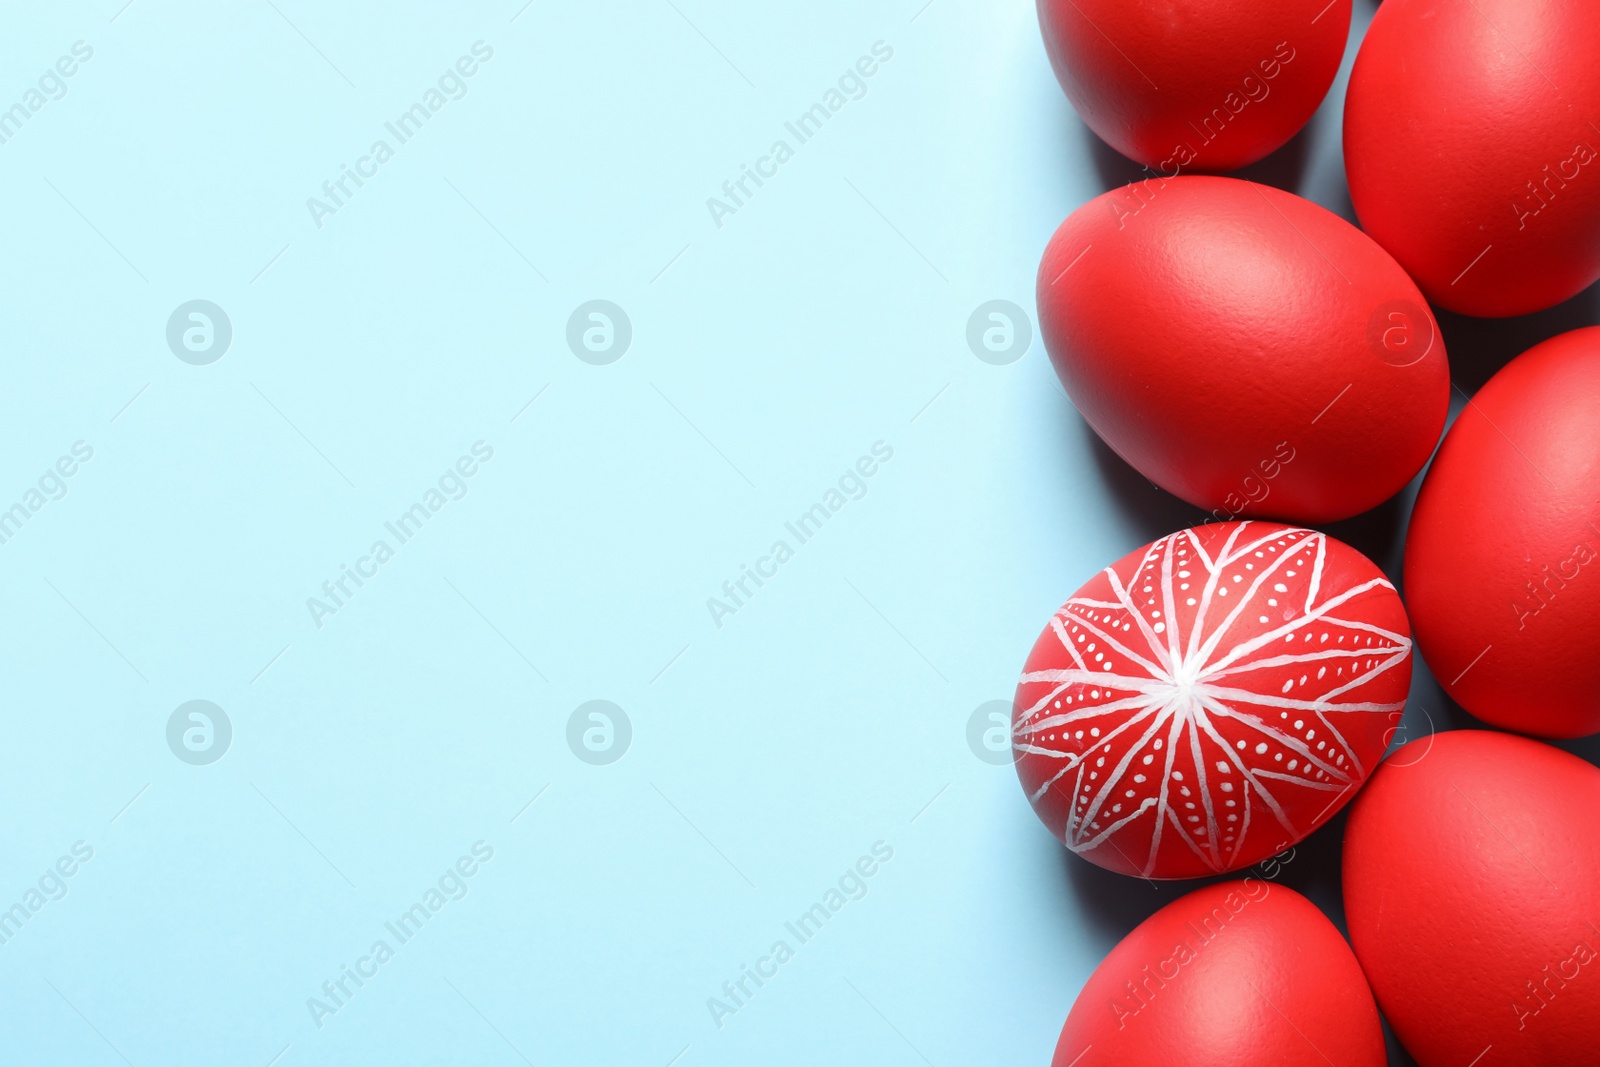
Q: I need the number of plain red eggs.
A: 6